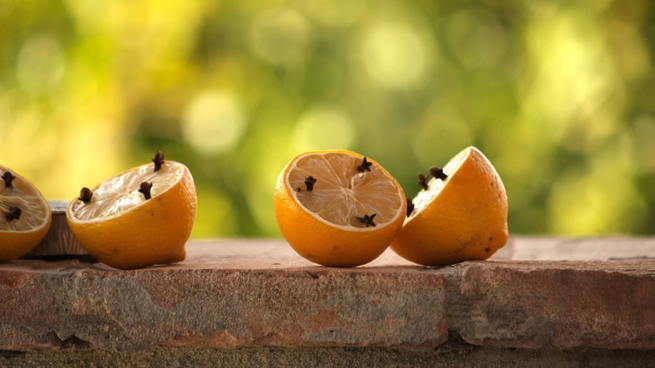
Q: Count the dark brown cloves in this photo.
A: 11